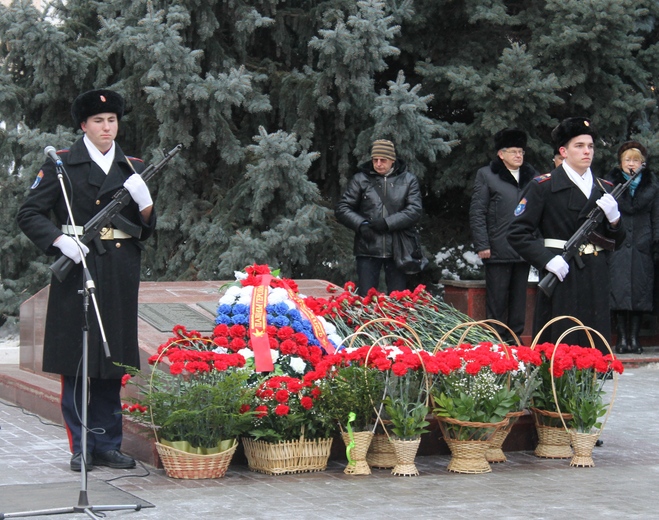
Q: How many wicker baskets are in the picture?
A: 9